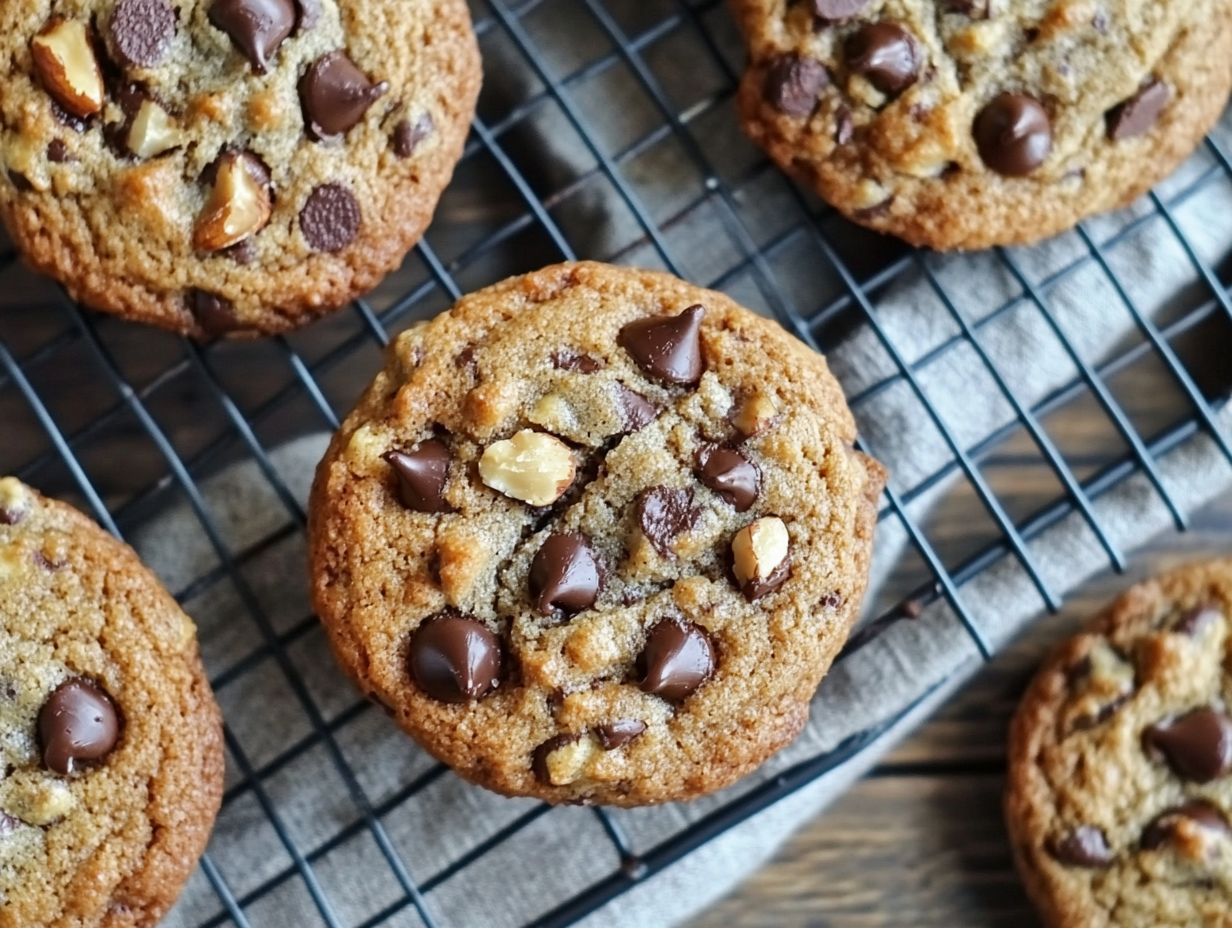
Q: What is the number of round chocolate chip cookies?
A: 5